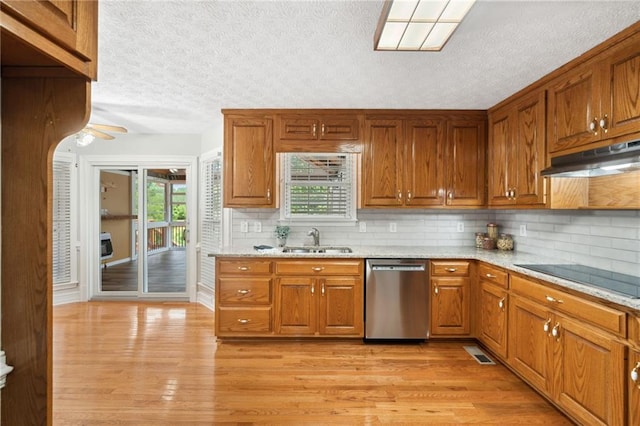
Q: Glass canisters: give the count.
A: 4